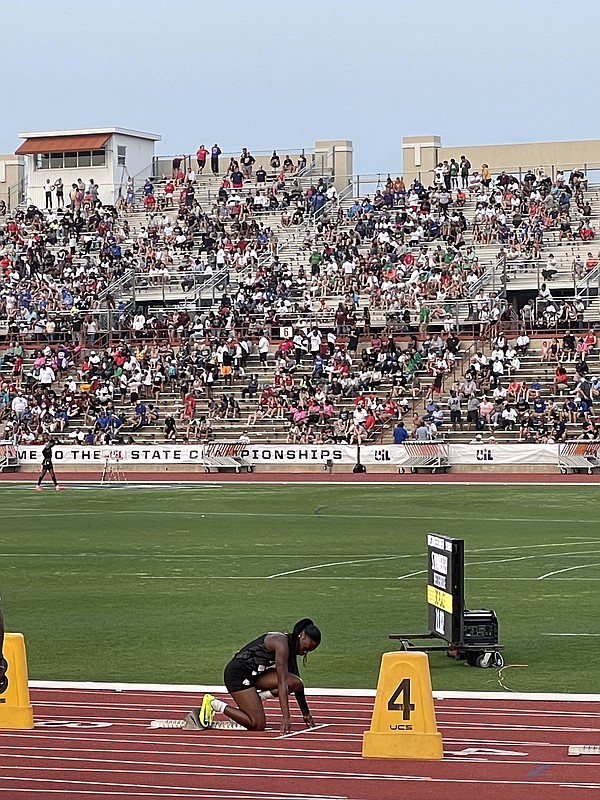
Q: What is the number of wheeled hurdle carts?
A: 4